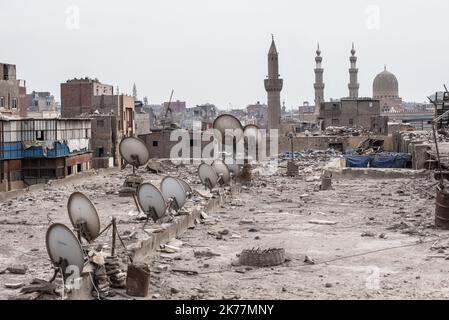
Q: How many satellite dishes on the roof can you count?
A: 11